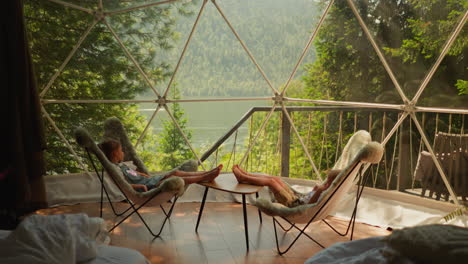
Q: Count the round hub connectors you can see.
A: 4